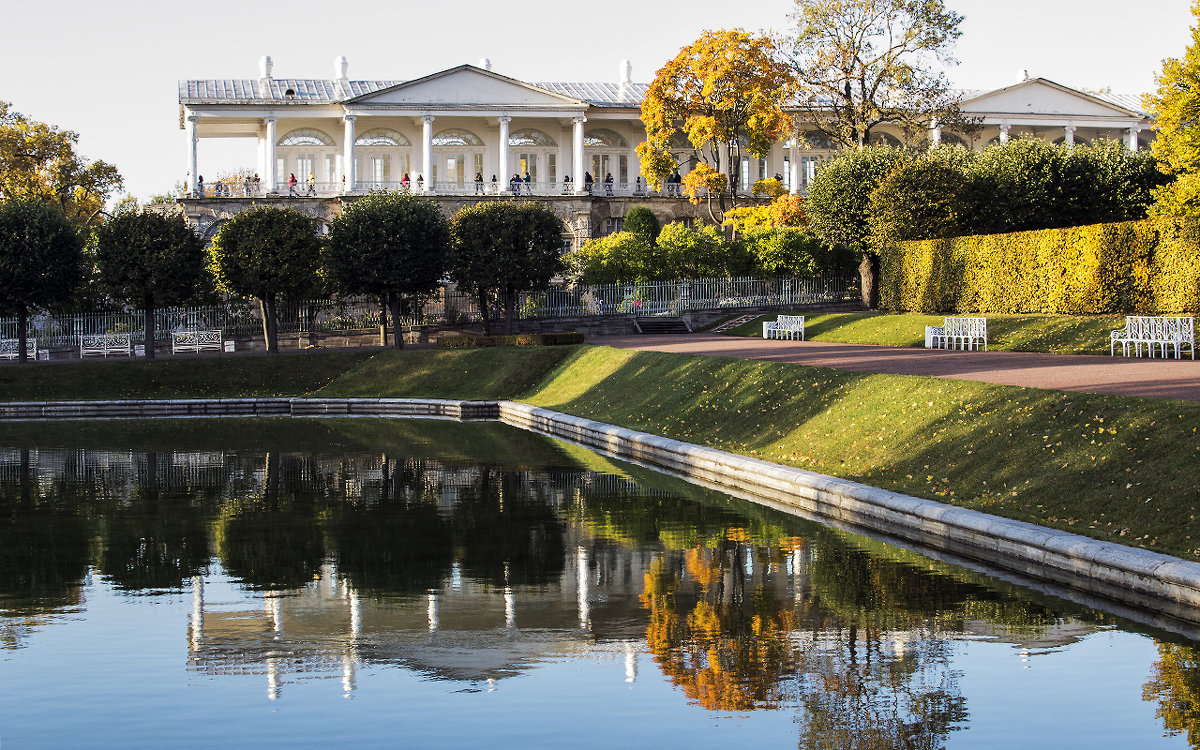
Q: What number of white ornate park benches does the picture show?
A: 6